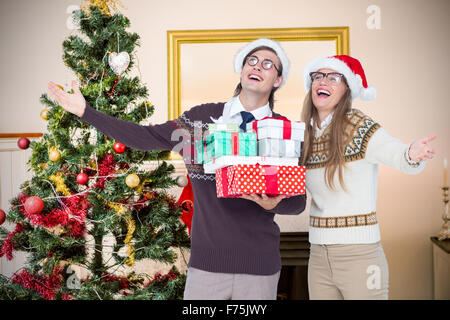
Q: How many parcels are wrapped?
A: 6